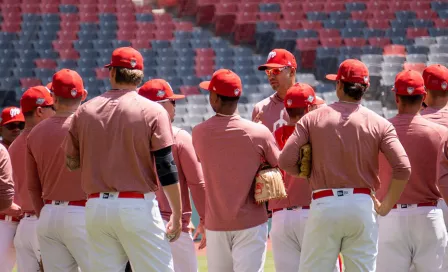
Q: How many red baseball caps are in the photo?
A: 11